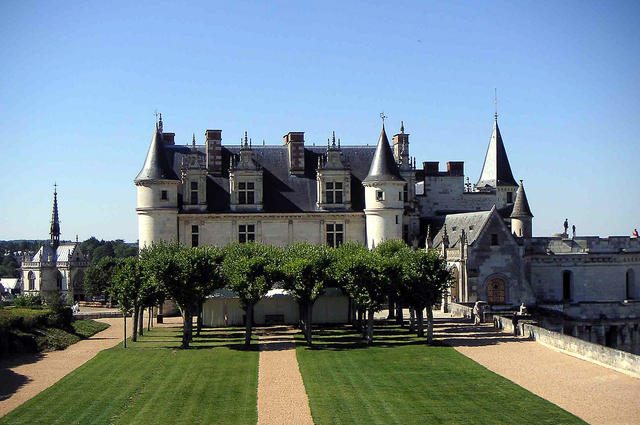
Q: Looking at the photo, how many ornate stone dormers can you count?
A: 3